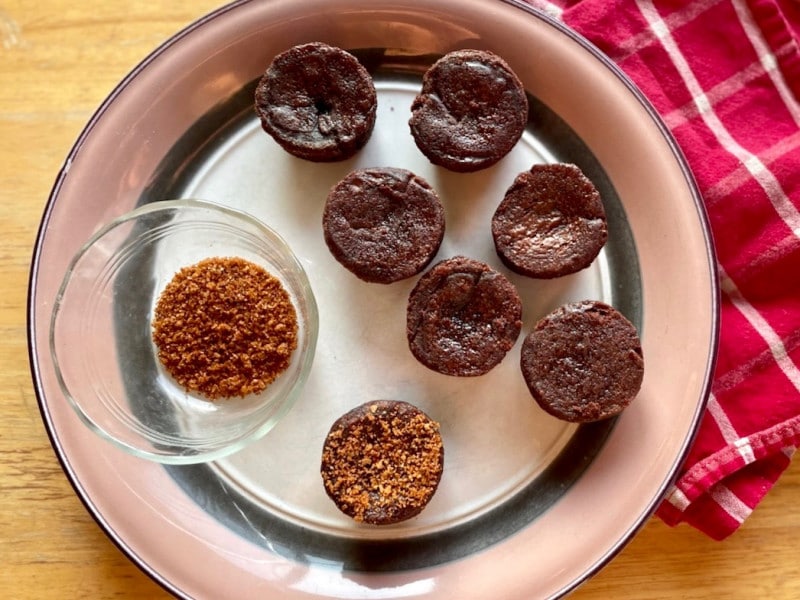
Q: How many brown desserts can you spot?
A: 7